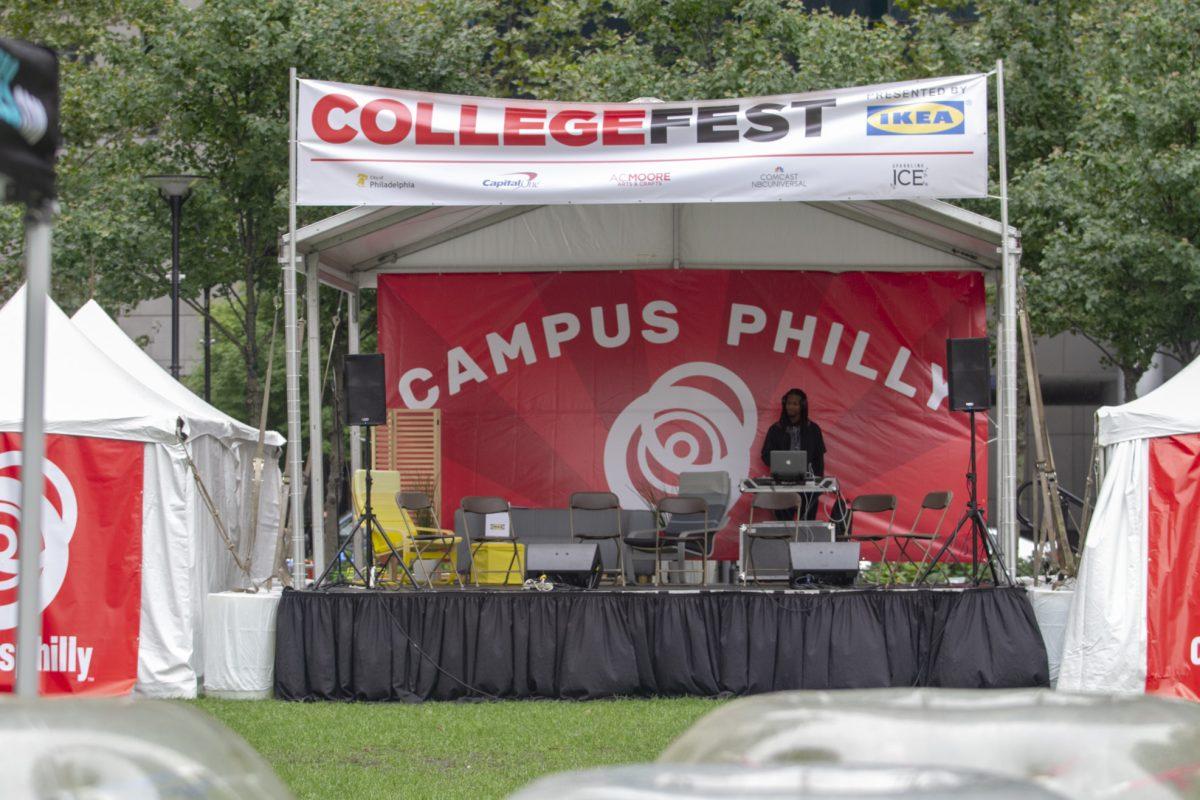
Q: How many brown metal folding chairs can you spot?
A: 7